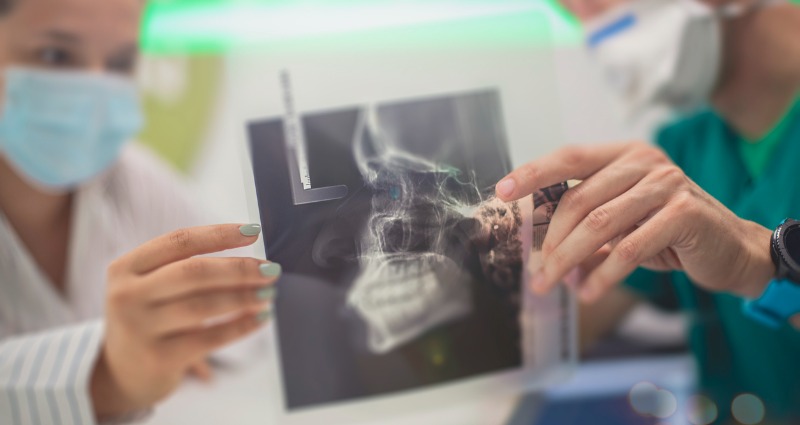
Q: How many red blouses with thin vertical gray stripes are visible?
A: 0